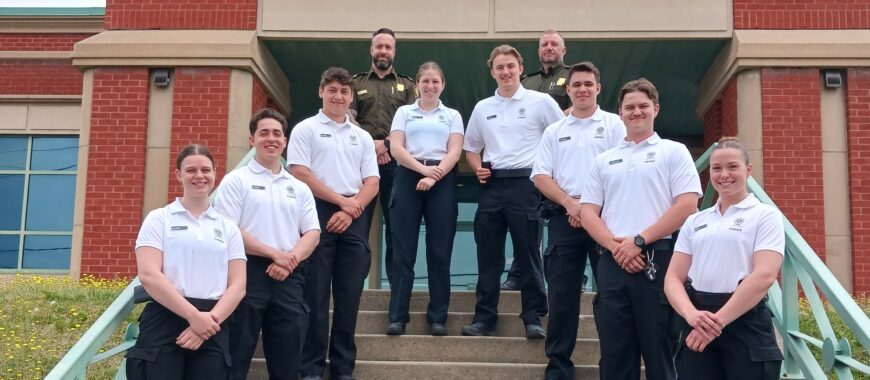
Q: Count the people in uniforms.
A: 10